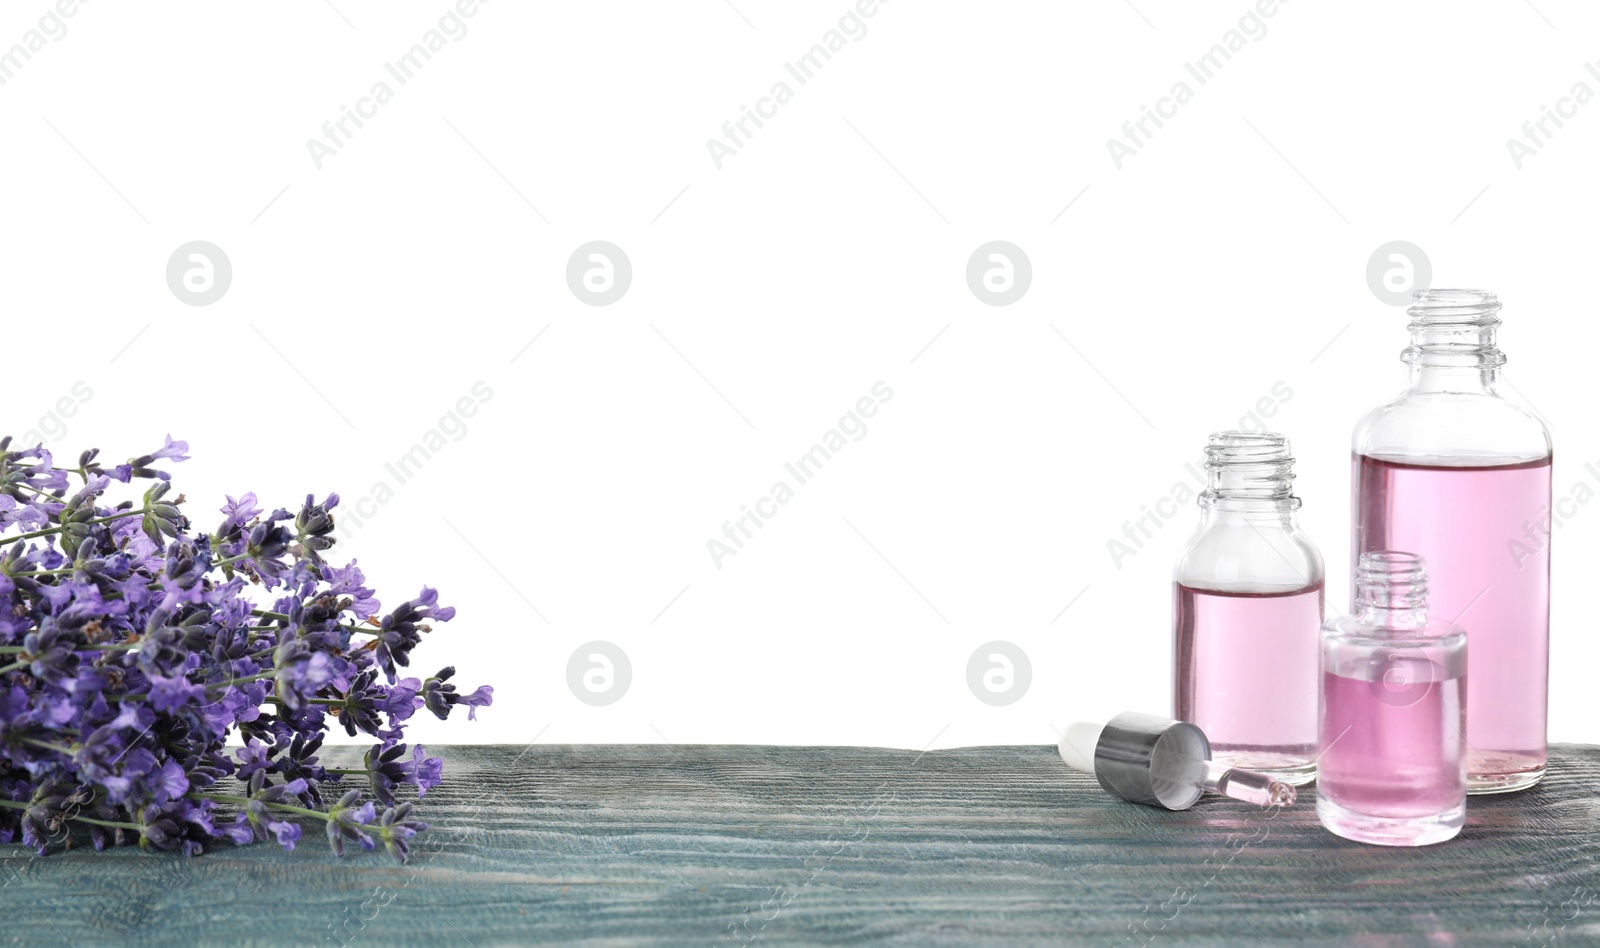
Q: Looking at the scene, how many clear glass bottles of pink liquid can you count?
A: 3